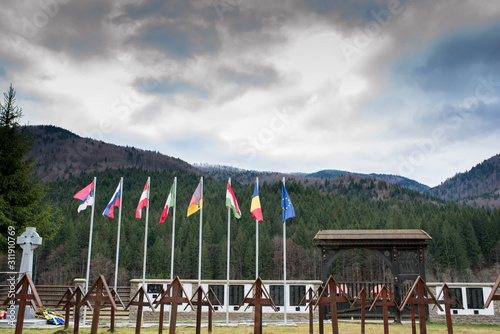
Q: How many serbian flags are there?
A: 1